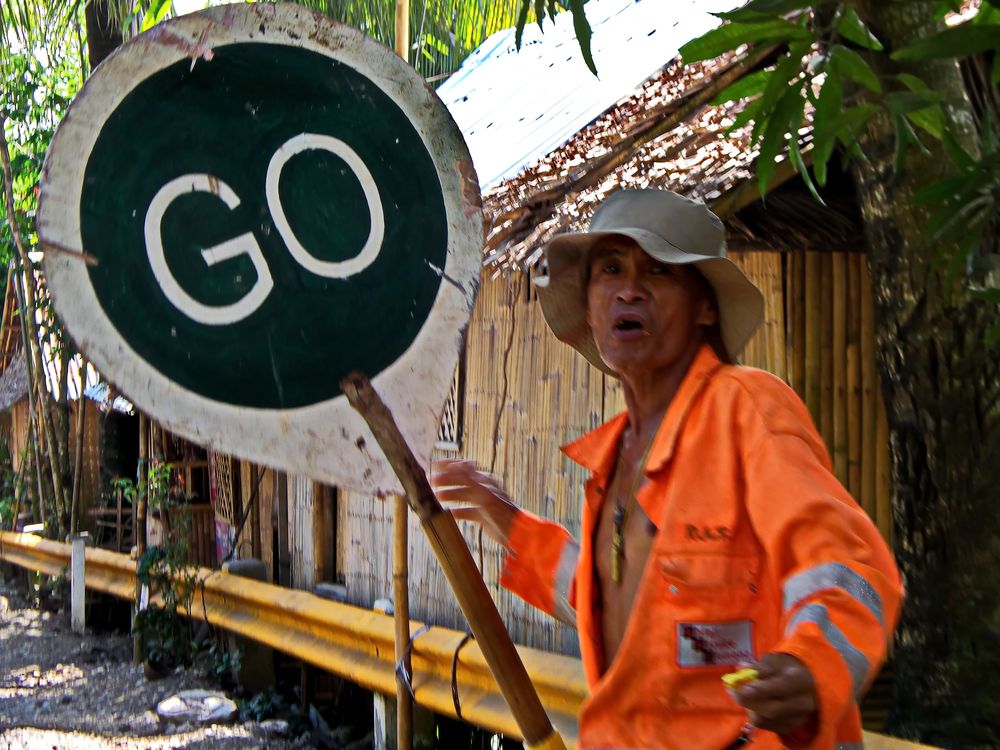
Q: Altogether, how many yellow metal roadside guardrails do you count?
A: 1